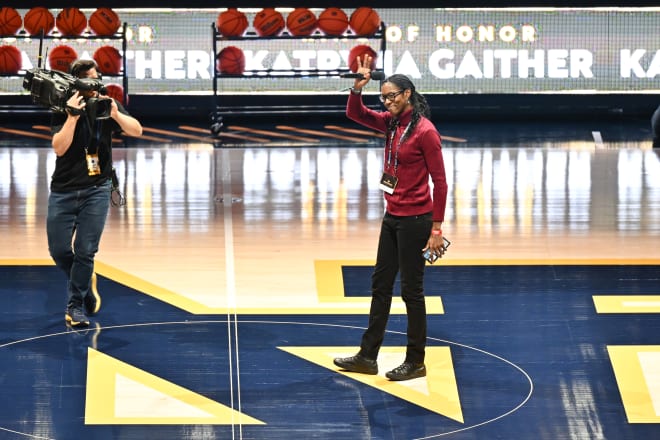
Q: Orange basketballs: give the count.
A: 15